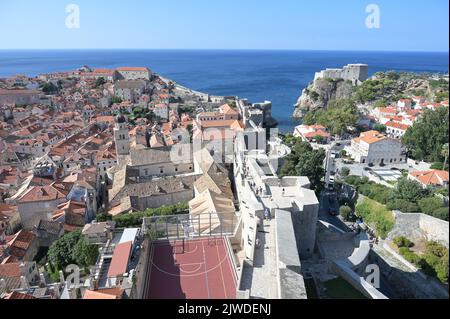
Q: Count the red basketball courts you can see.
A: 1